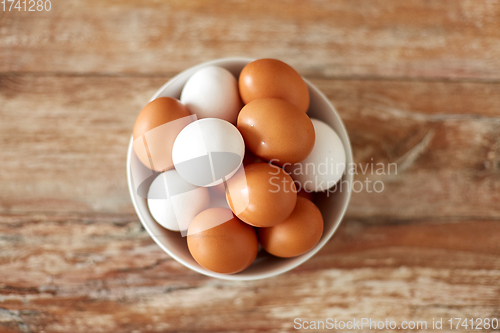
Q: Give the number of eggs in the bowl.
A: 10